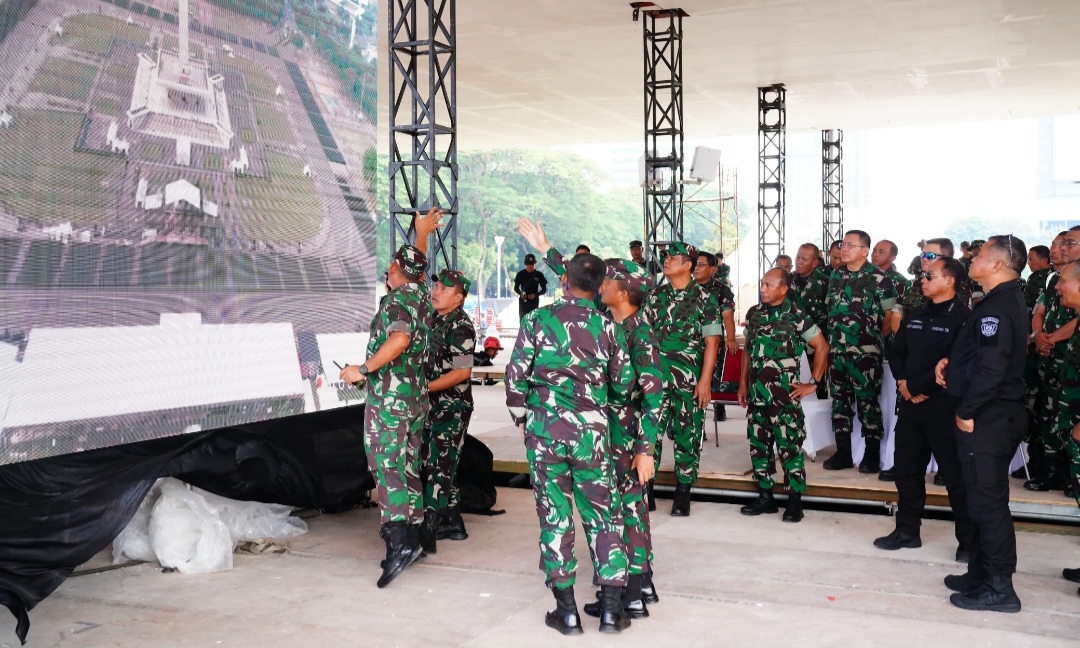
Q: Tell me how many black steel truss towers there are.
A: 4